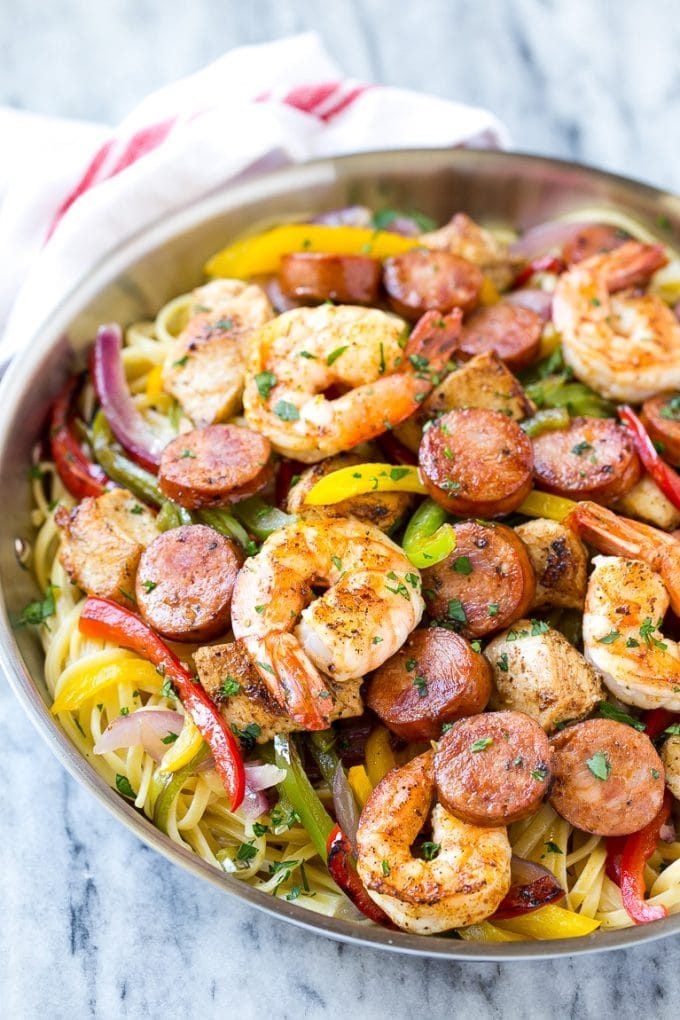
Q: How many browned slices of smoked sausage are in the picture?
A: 13